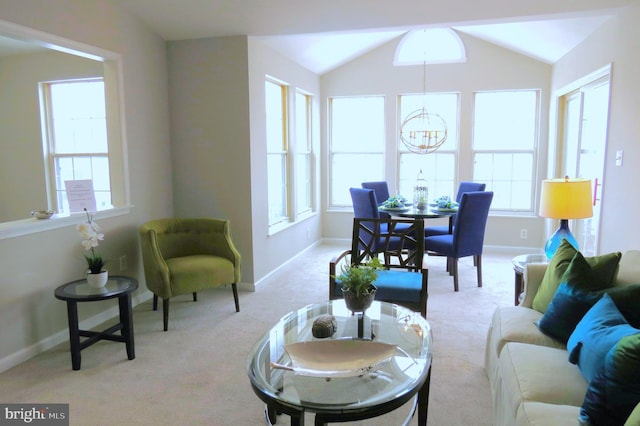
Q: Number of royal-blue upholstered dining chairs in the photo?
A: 4